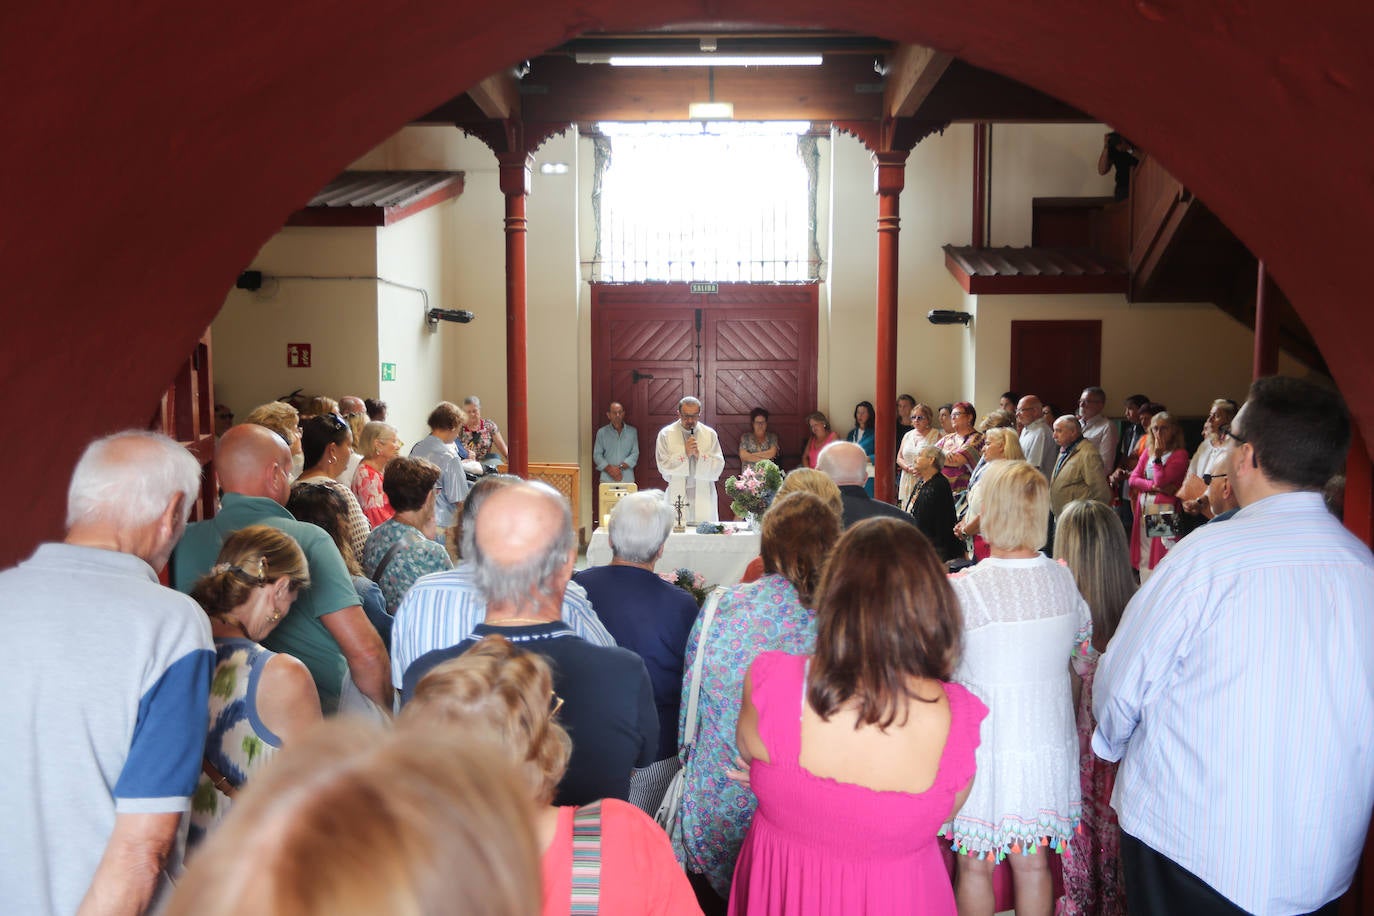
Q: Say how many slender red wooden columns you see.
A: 2